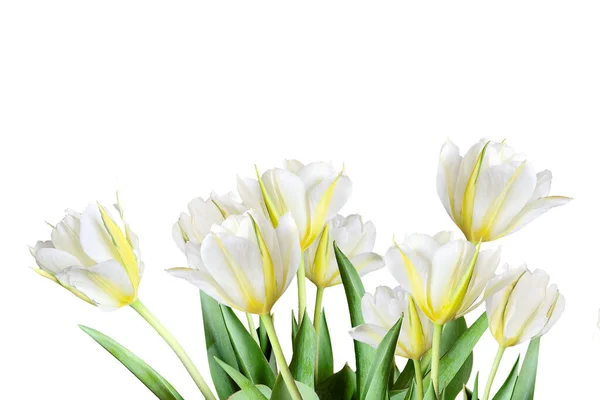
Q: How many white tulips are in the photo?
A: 9